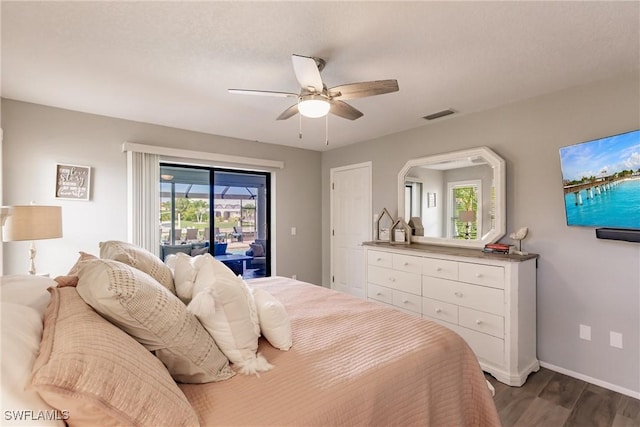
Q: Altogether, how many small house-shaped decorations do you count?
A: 2